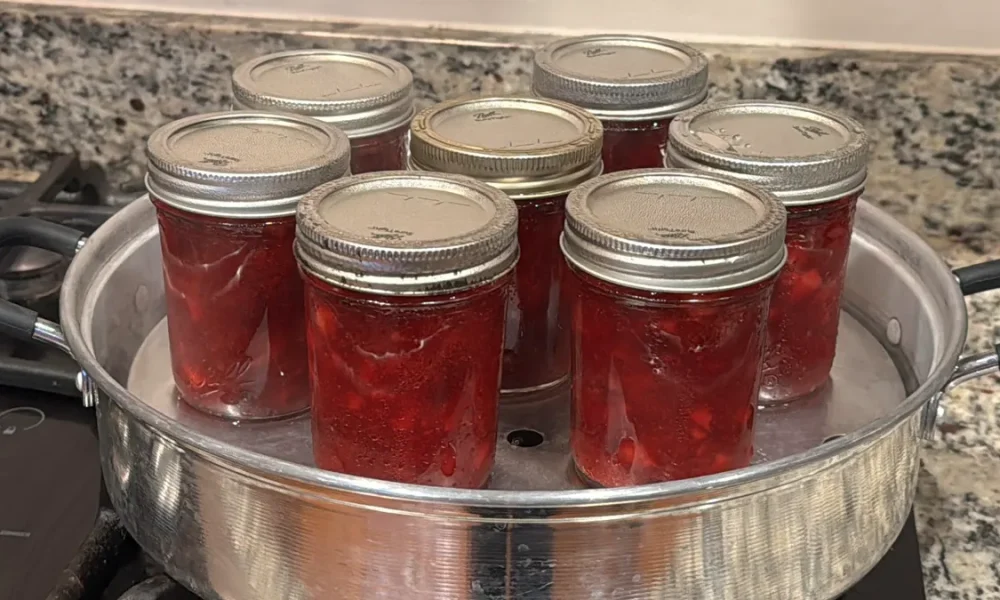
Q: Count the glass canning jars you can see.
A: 7